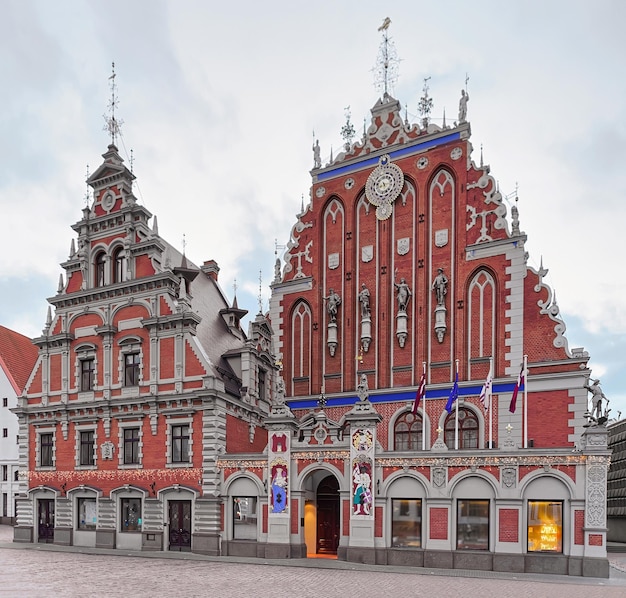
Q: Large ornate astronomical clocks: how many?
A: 1